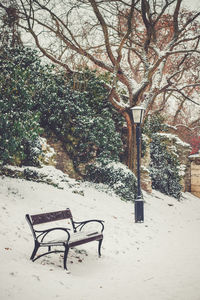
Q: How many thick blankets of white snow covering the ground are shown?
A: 1